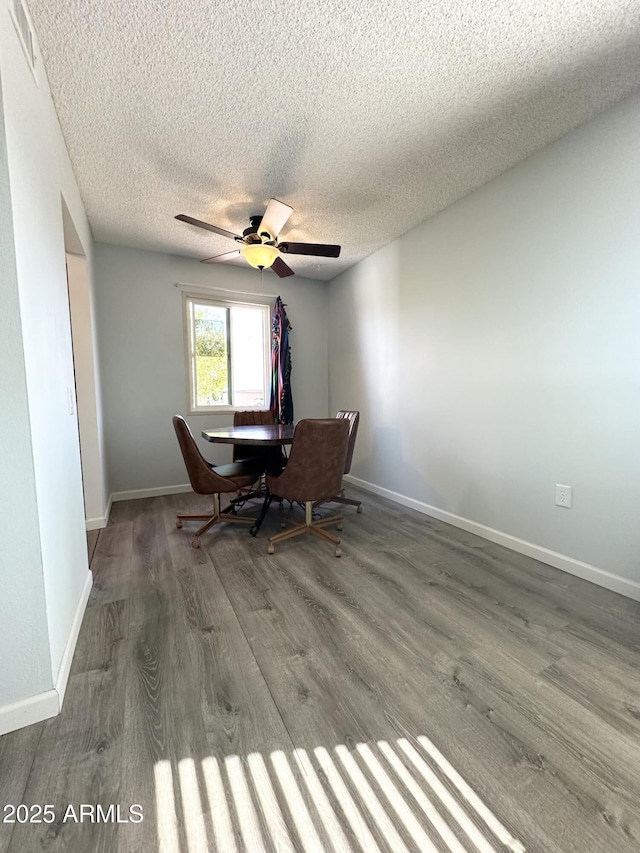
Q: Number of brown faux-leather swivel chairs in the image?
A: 4